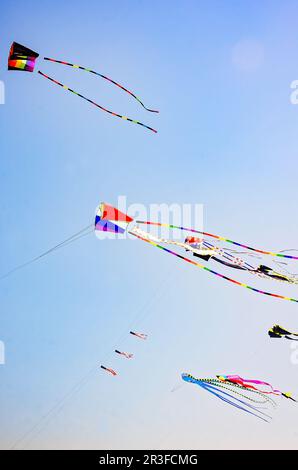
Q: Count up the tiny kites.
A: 3